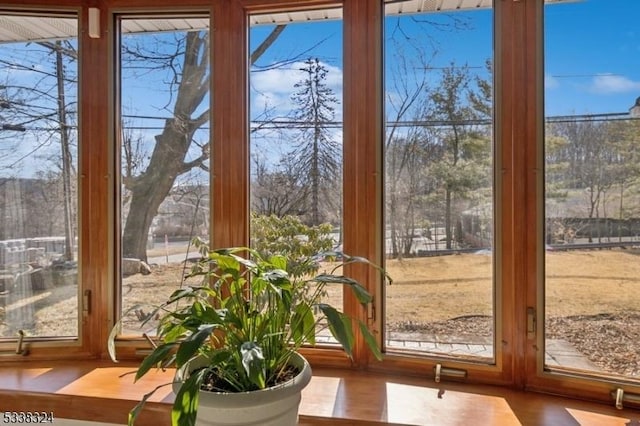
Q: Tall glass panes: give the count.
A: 5